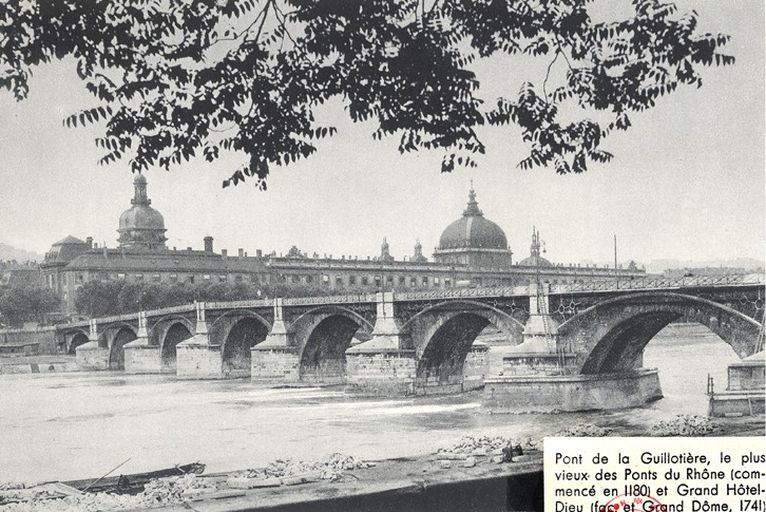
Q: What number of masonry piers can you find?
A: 7